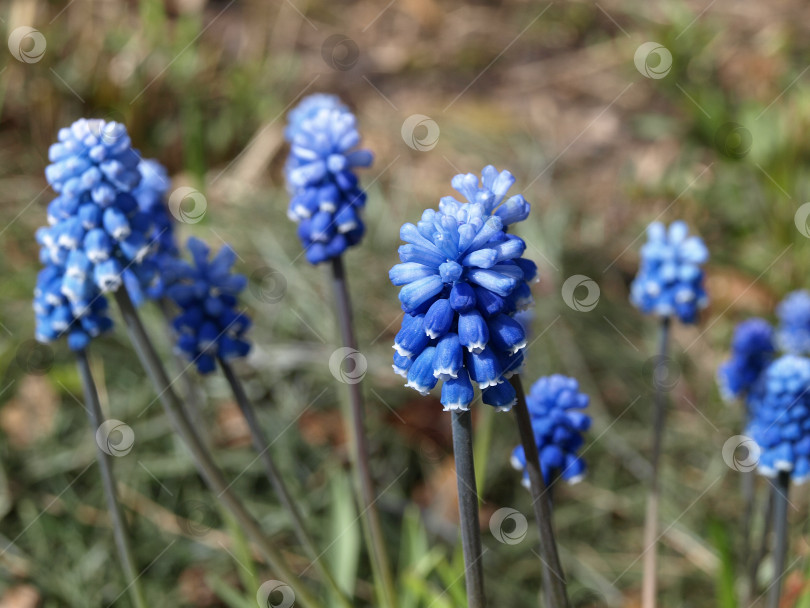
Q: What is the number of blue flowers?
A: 12